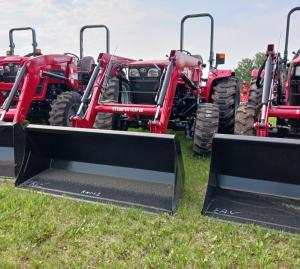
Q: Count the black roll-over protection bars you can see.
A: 4